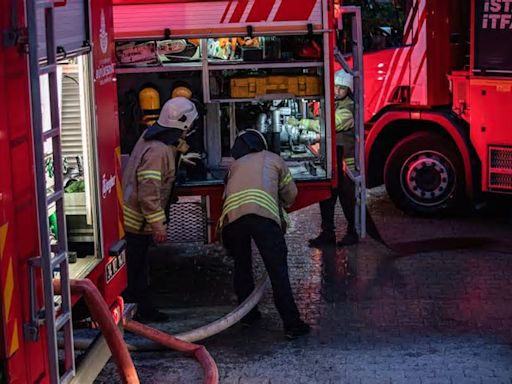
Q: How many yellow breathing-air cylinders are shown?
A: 2